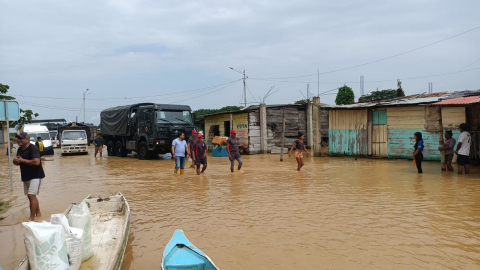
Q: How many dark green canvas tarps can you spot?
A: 1